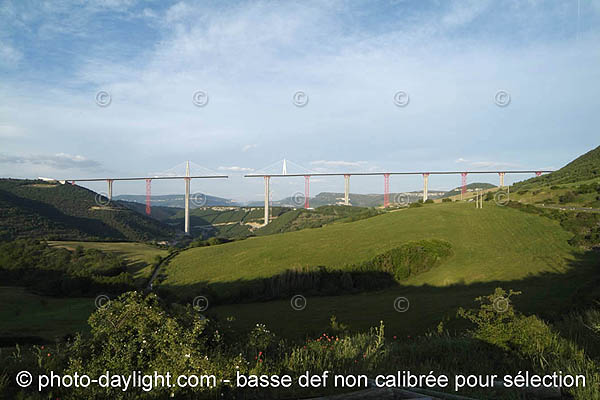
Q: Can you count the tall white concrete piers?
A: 6